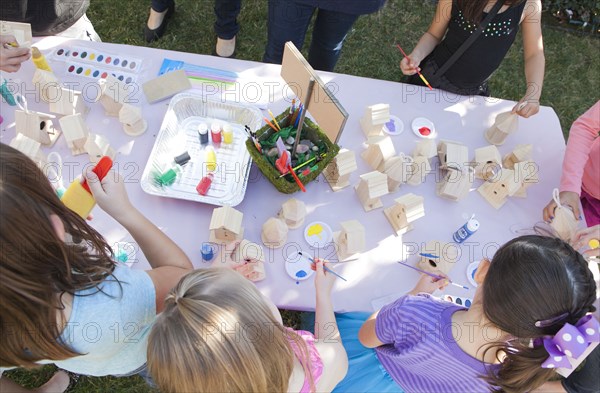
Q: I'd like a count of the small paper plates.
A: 6